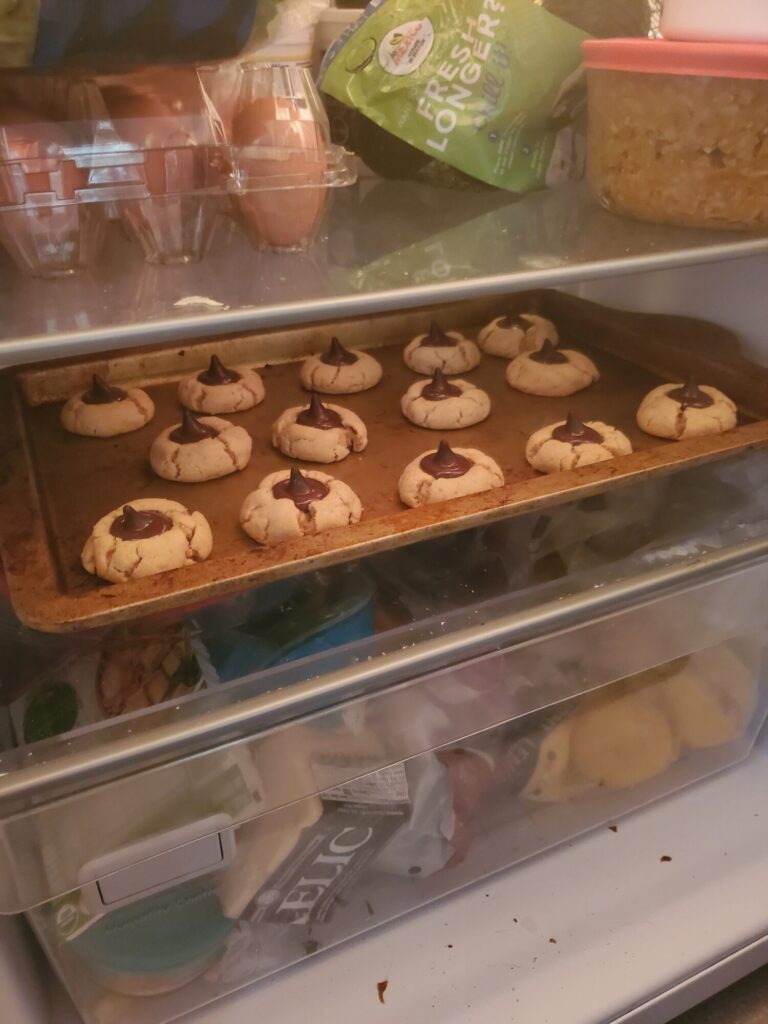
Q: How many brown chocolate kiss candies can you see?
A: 14